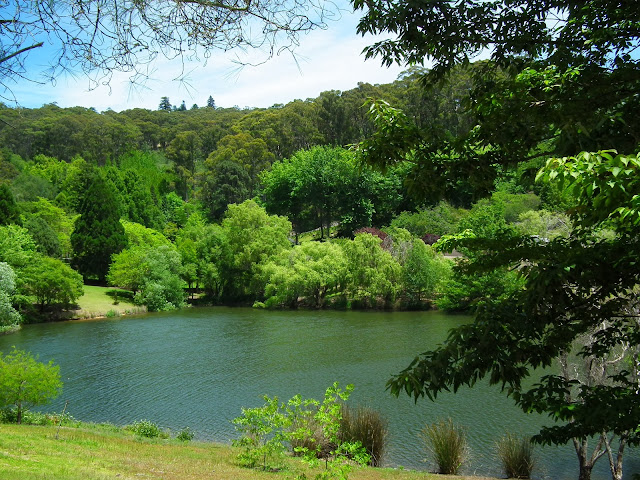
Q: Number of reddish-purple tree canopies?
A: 2